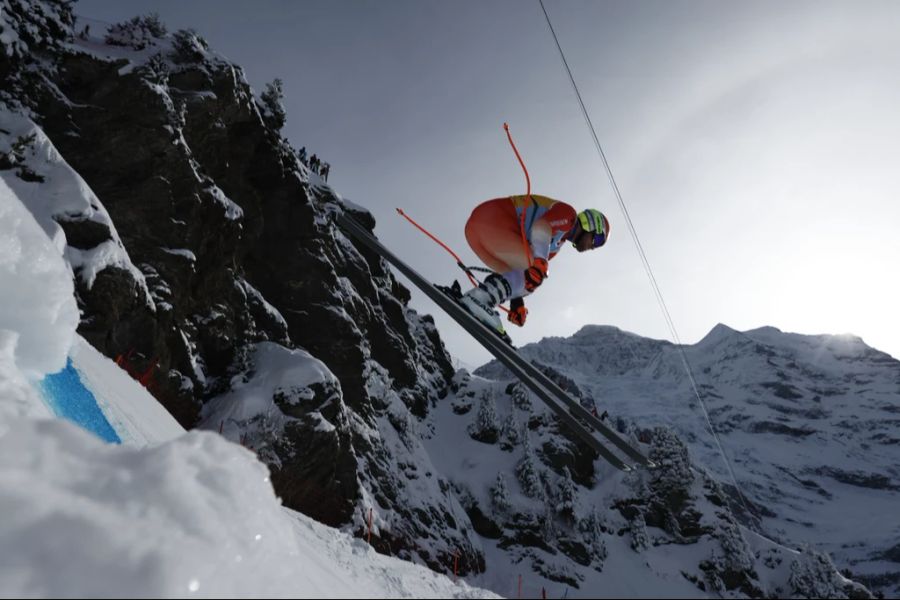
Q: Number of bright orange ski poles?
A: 2